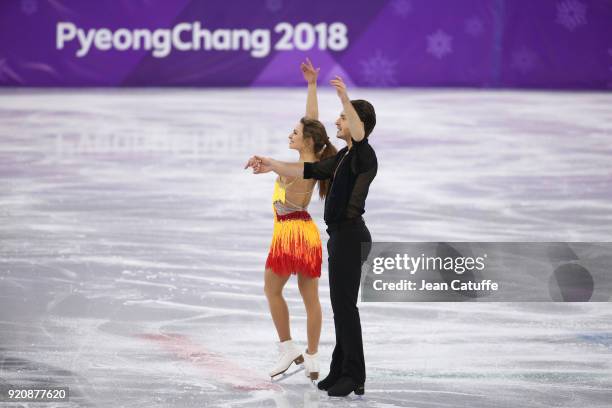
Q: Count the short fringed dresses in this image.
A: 1